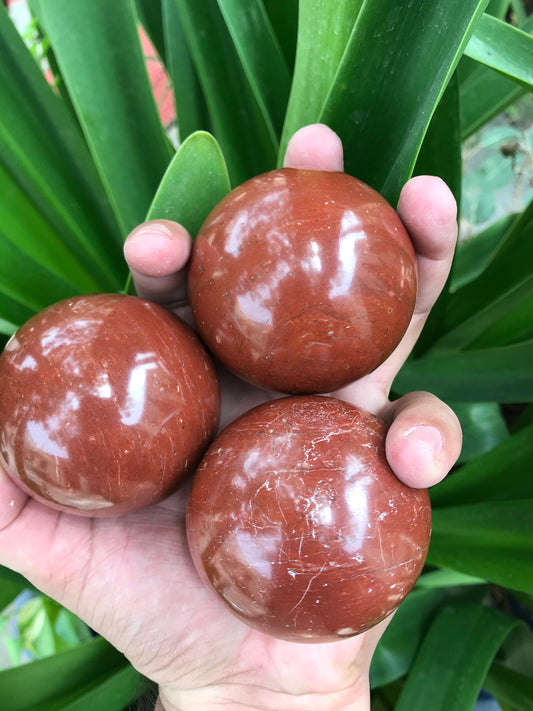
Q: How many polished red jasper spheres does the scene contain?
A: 3